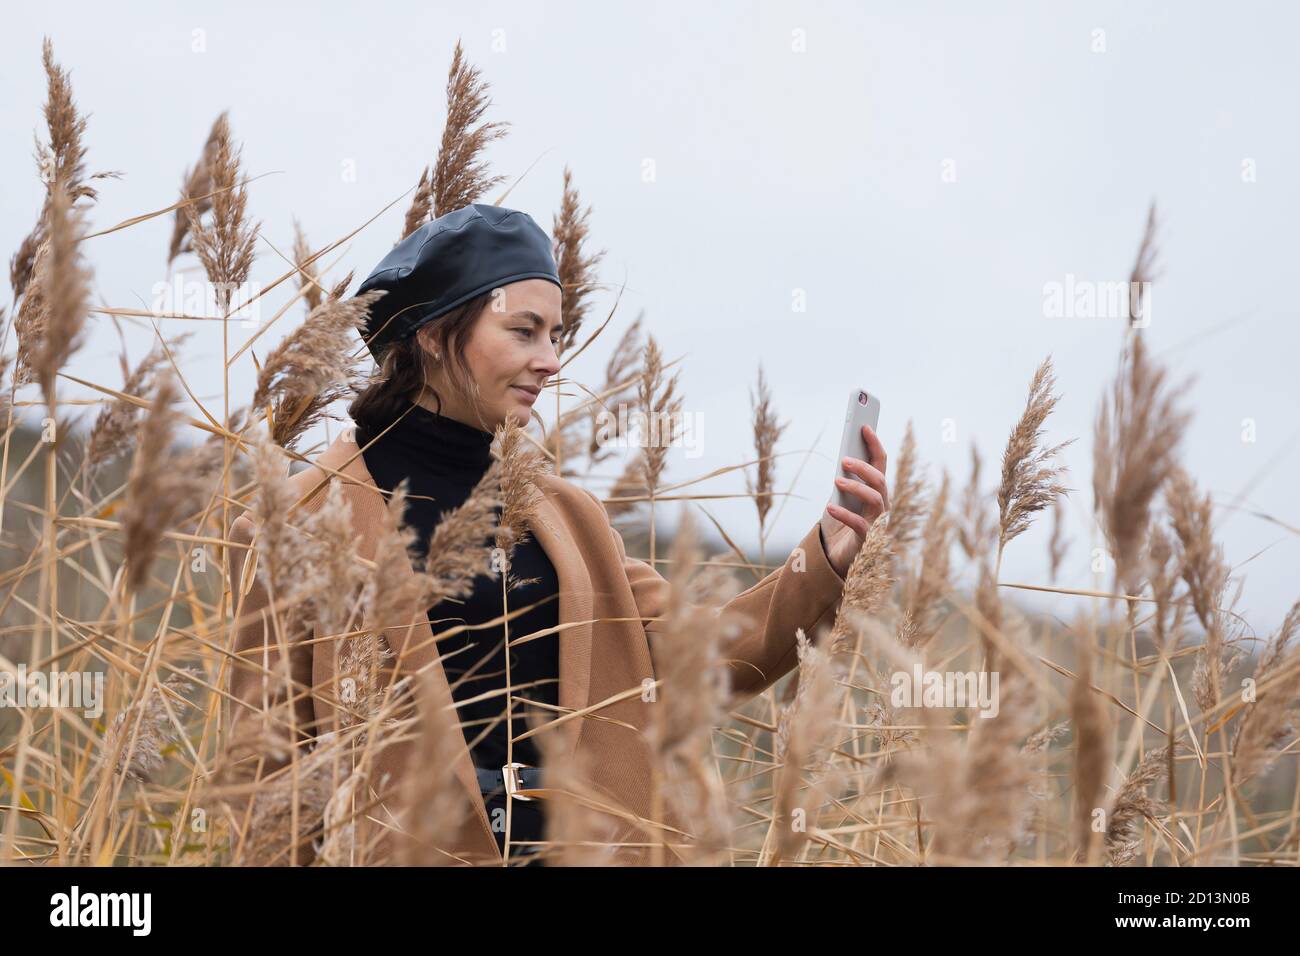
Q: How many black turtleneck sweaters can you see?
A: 1